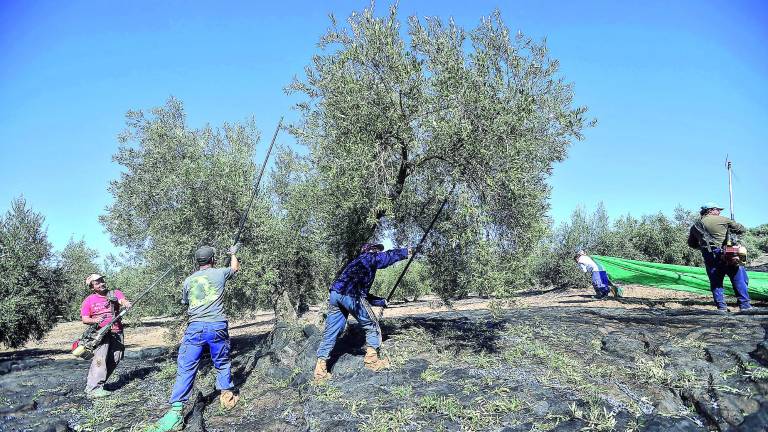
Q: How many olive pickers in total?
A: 5